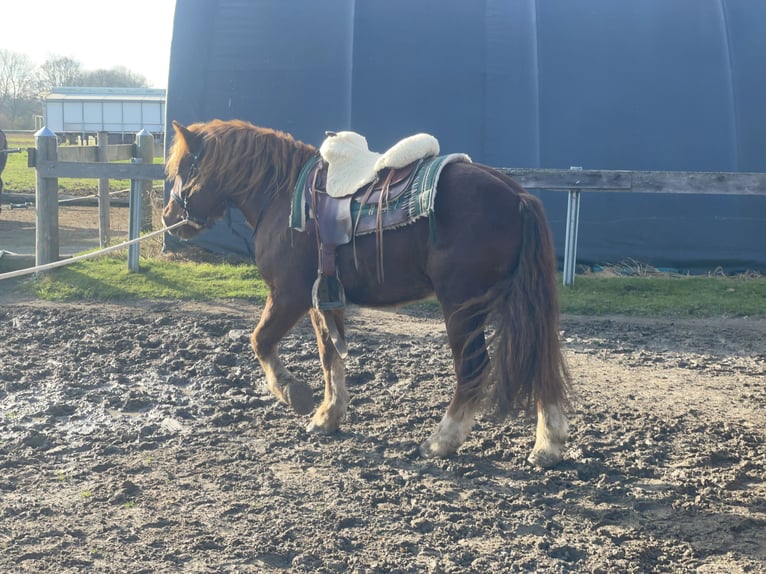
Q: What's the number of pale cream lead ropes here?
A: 1